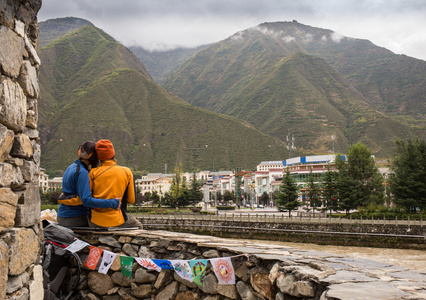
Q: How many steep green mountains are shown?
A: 2